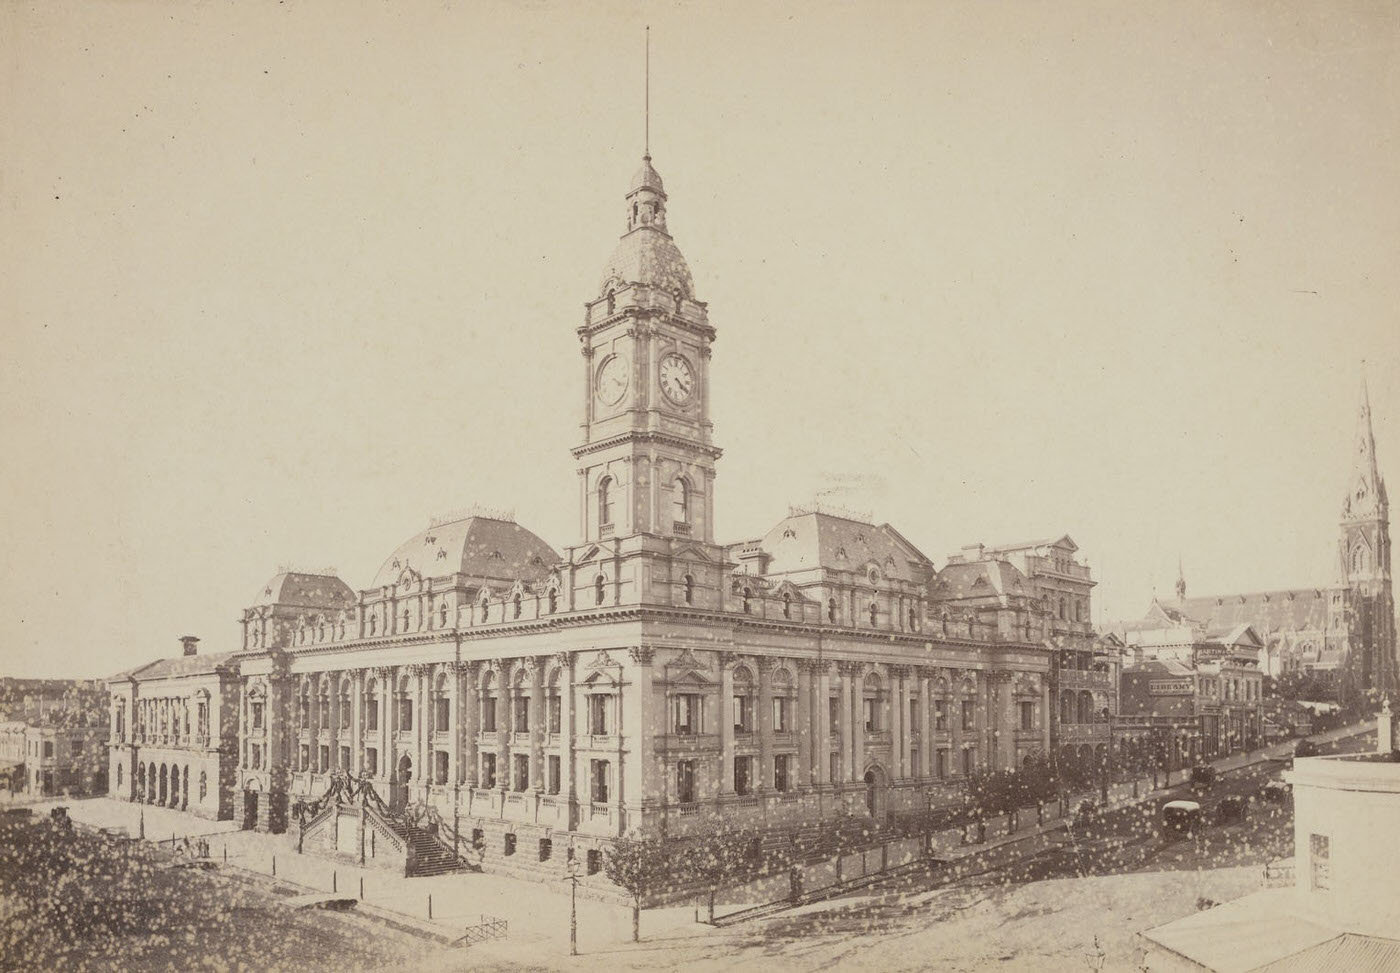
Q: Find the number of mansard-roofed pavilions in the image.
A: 4